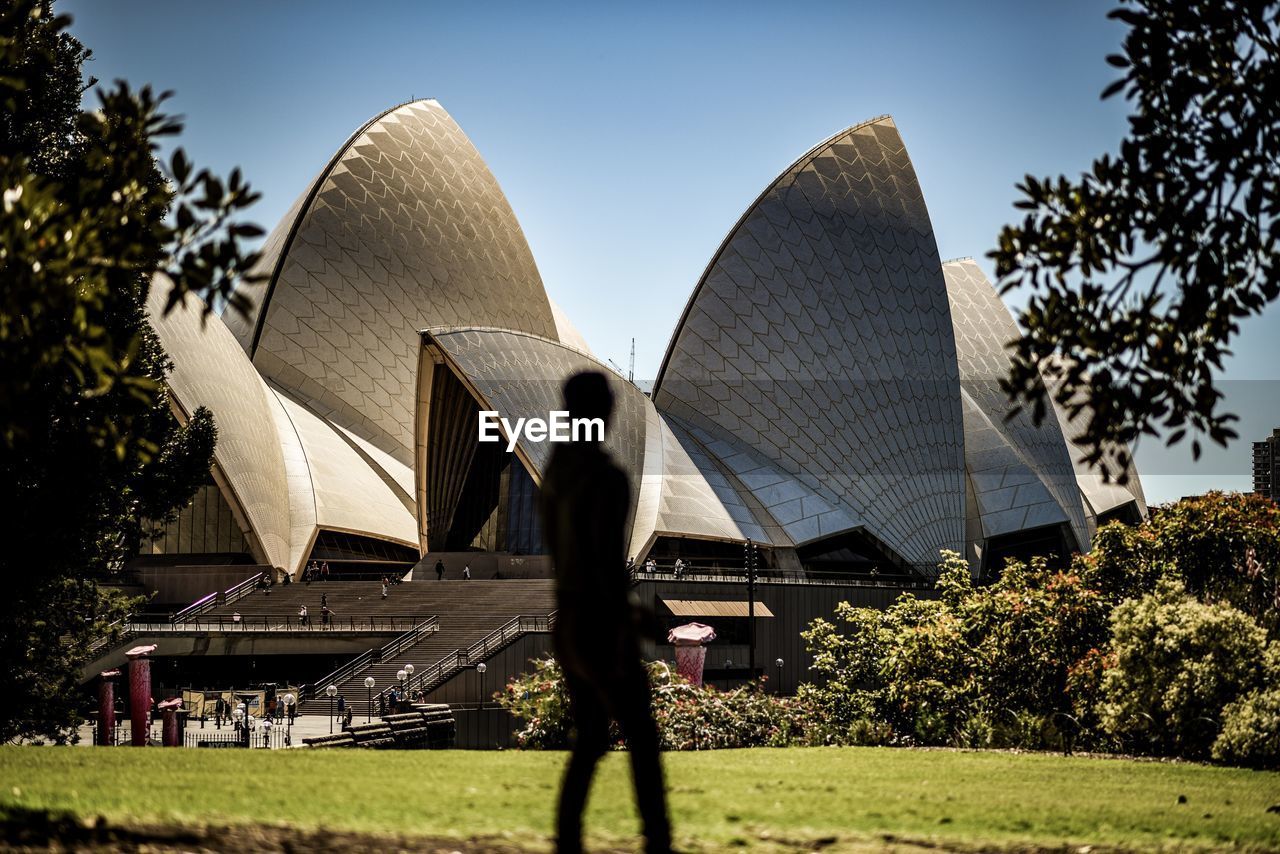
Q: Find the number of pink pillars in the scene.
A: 4